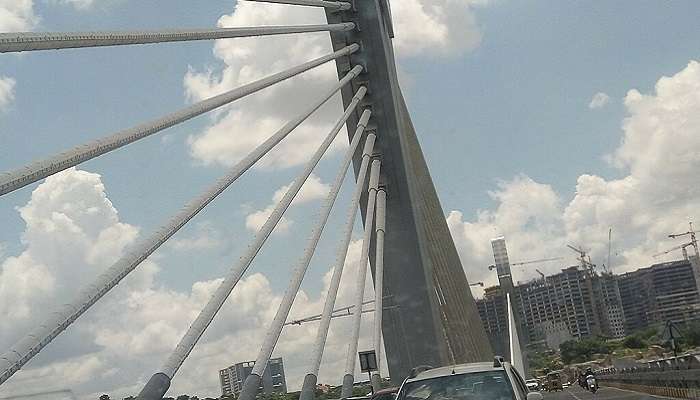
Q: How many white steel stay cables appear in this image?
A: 9